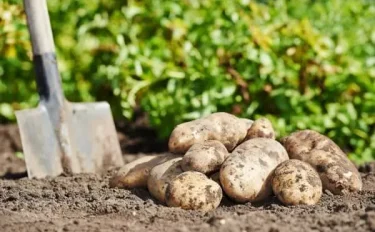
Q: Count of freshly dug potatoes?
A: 9